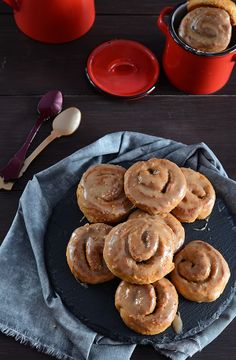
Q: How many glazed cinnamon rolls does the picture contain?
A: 10